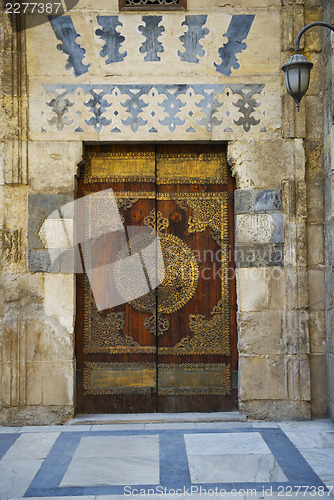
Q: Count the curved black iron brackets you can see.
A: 1